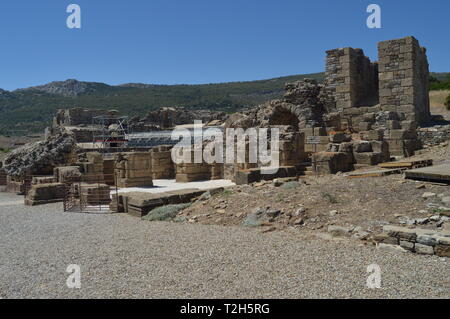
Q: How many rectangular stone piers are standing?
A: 2